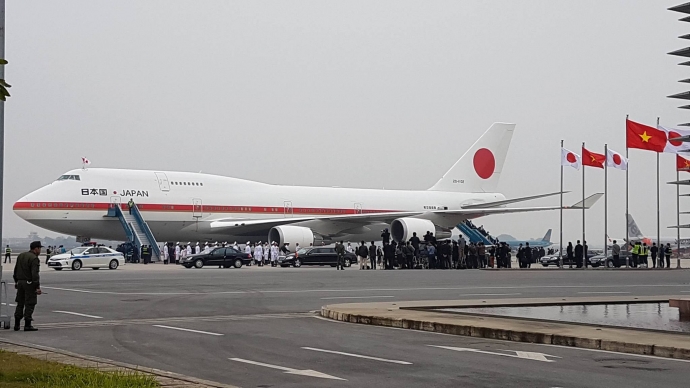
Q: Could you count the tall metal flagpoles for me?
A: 6